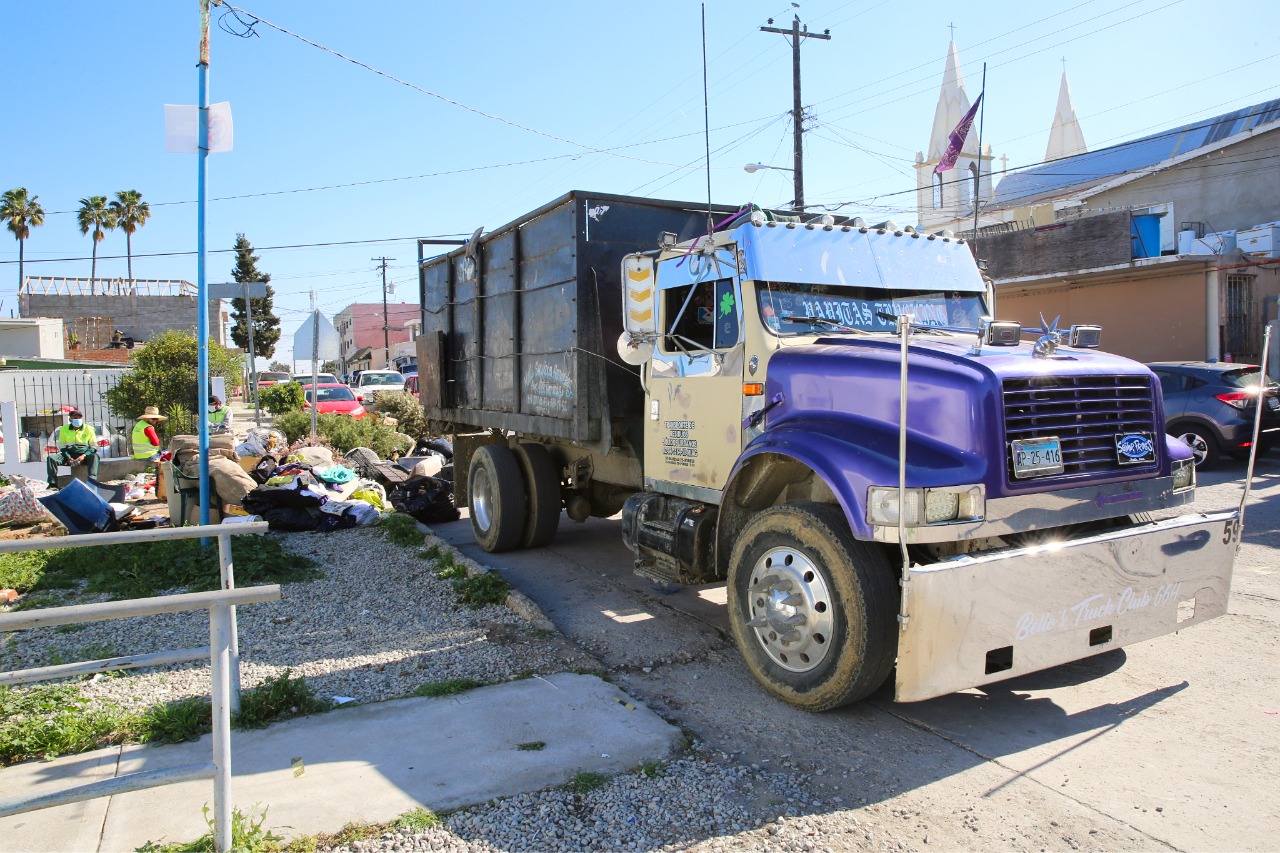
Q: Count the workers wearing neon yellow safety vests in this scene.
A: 3